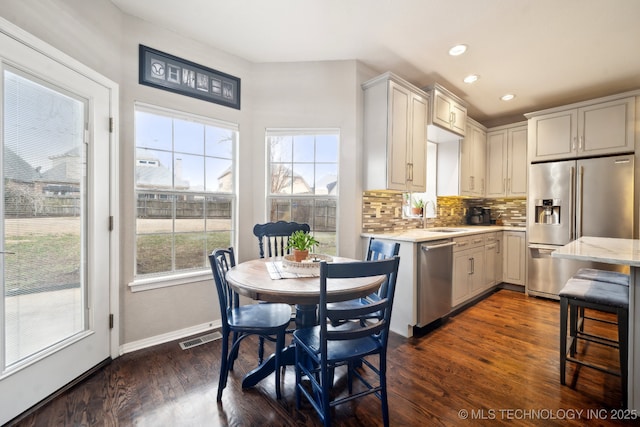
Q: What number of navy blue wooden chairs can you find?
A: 4